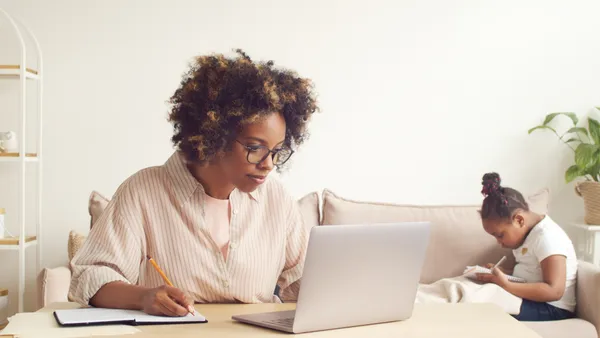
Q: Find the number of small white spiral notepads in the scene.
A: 1